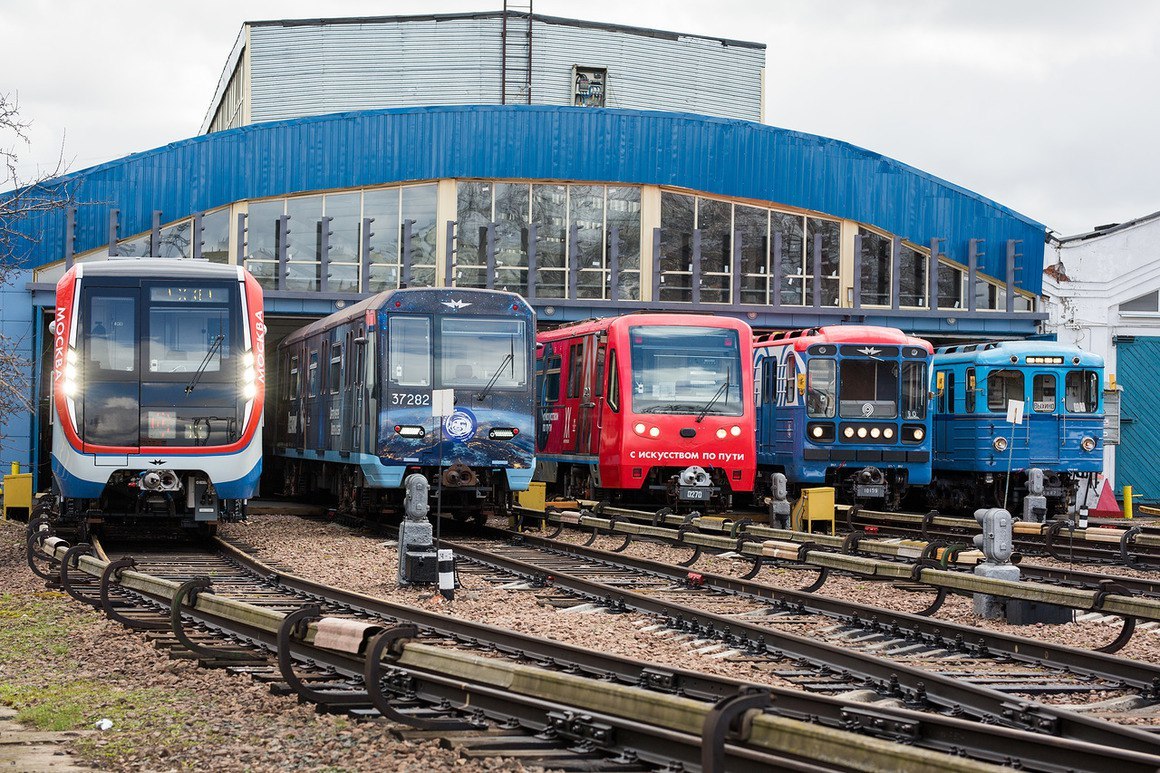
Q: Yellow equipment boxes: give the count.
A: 3